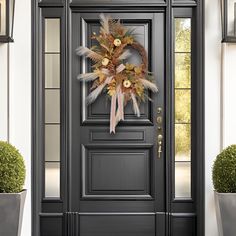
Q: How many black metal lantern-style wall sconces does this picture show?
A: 2